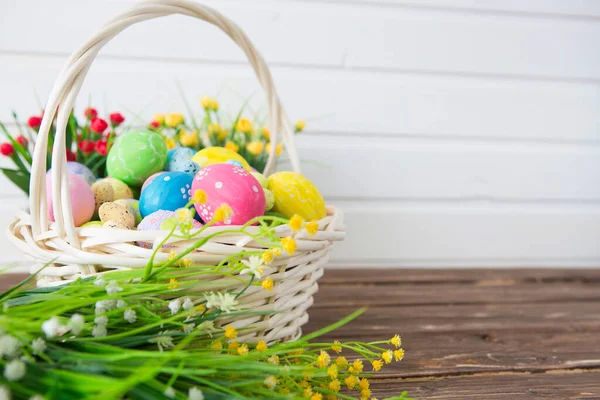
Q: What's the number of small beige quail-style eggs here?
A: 3